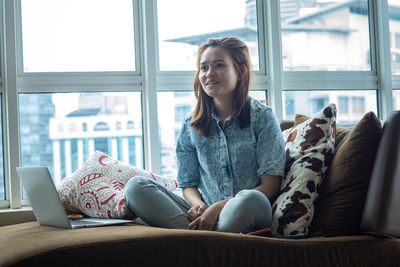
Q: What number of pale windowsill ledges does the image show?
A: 1